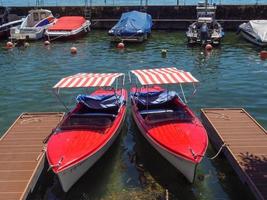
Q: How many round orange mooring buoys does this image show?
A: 6